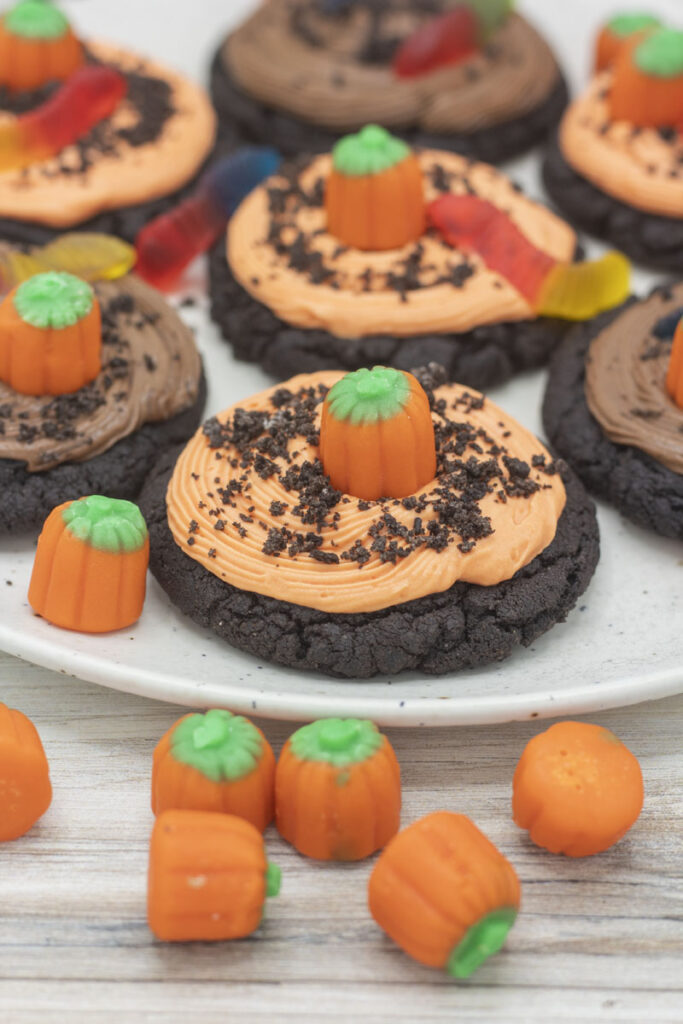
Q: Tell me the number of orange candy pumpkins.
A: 14